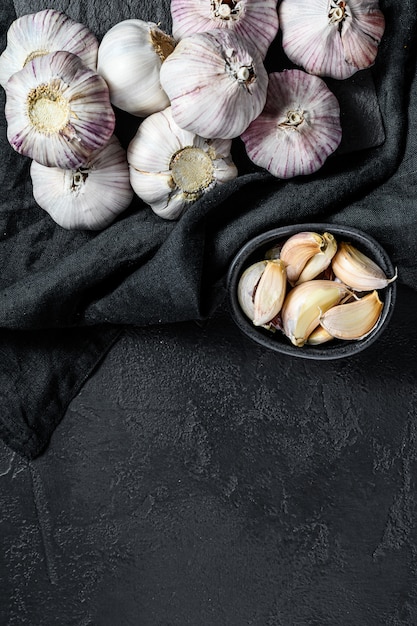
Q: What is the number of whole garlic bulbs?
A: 9